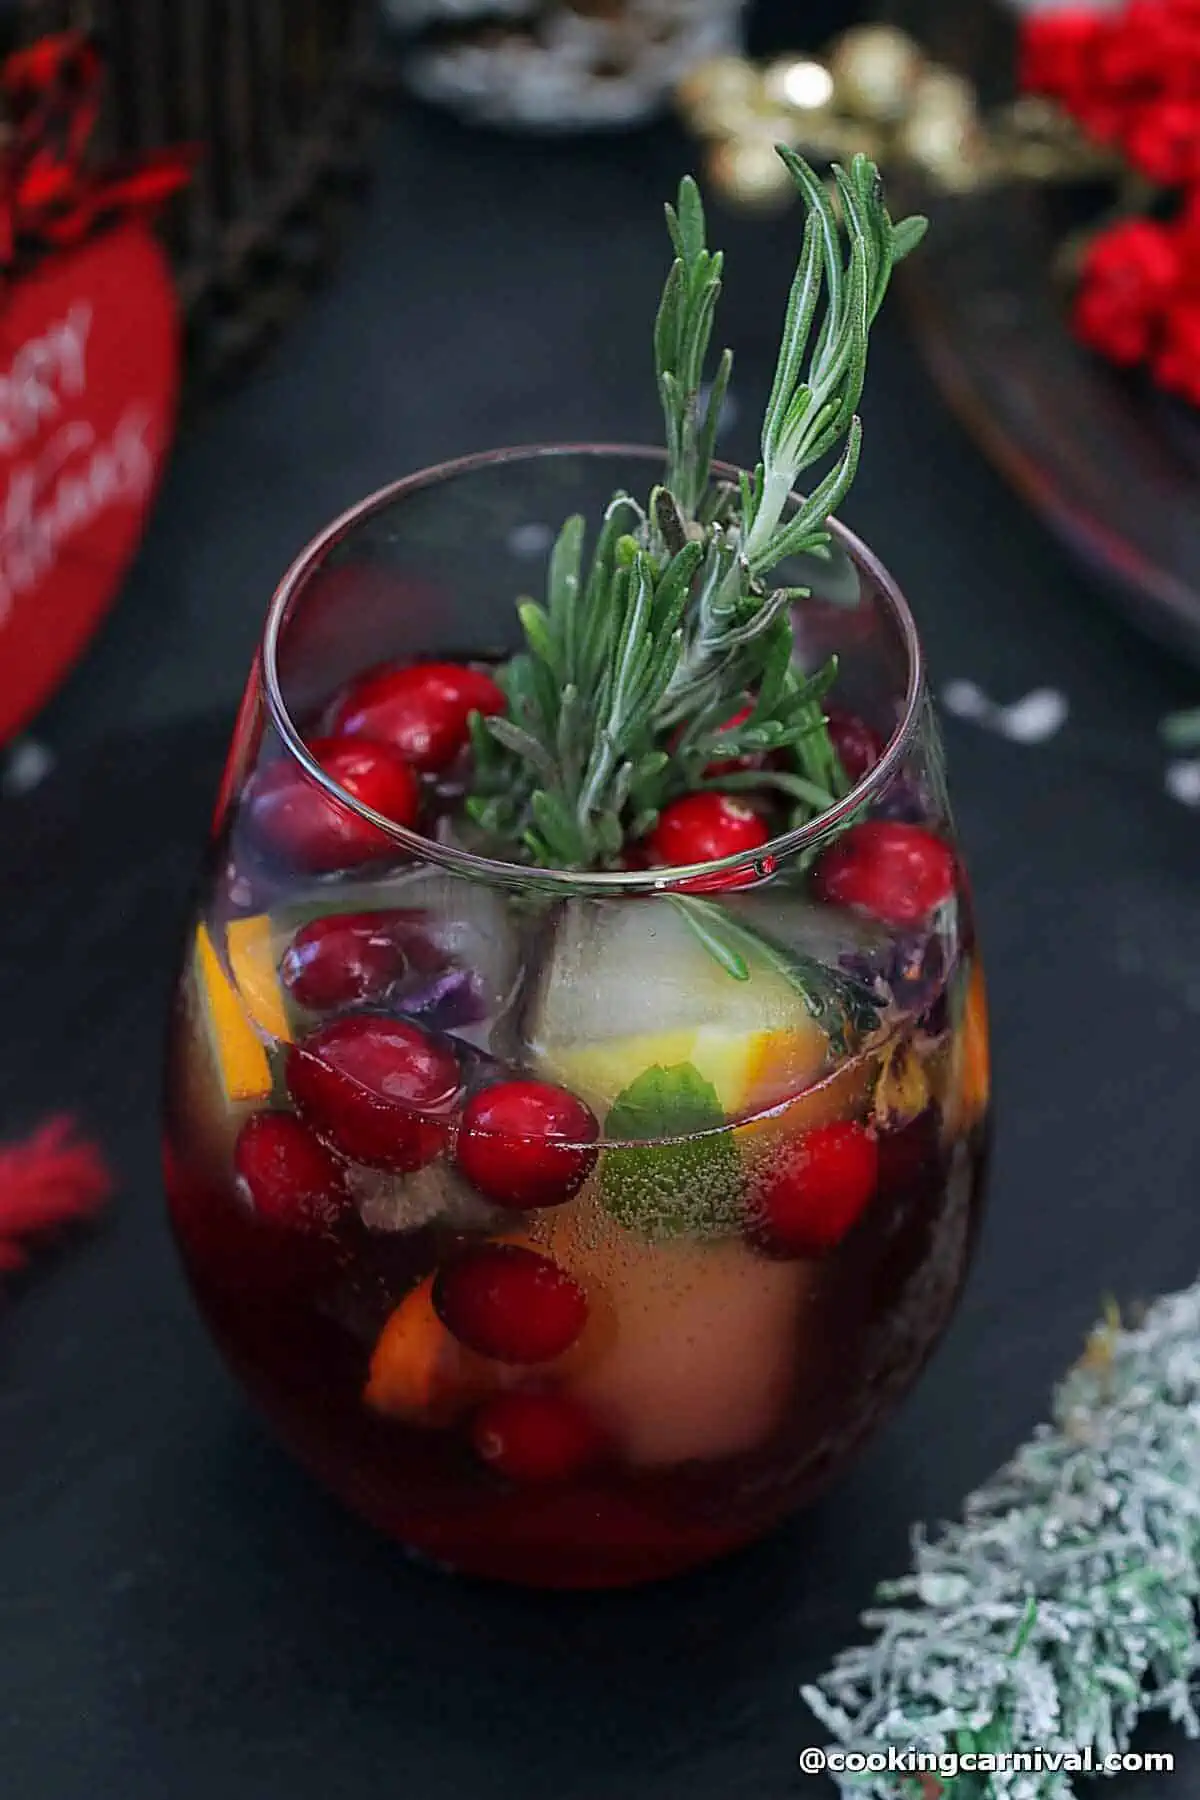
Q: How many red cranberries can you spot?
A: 13